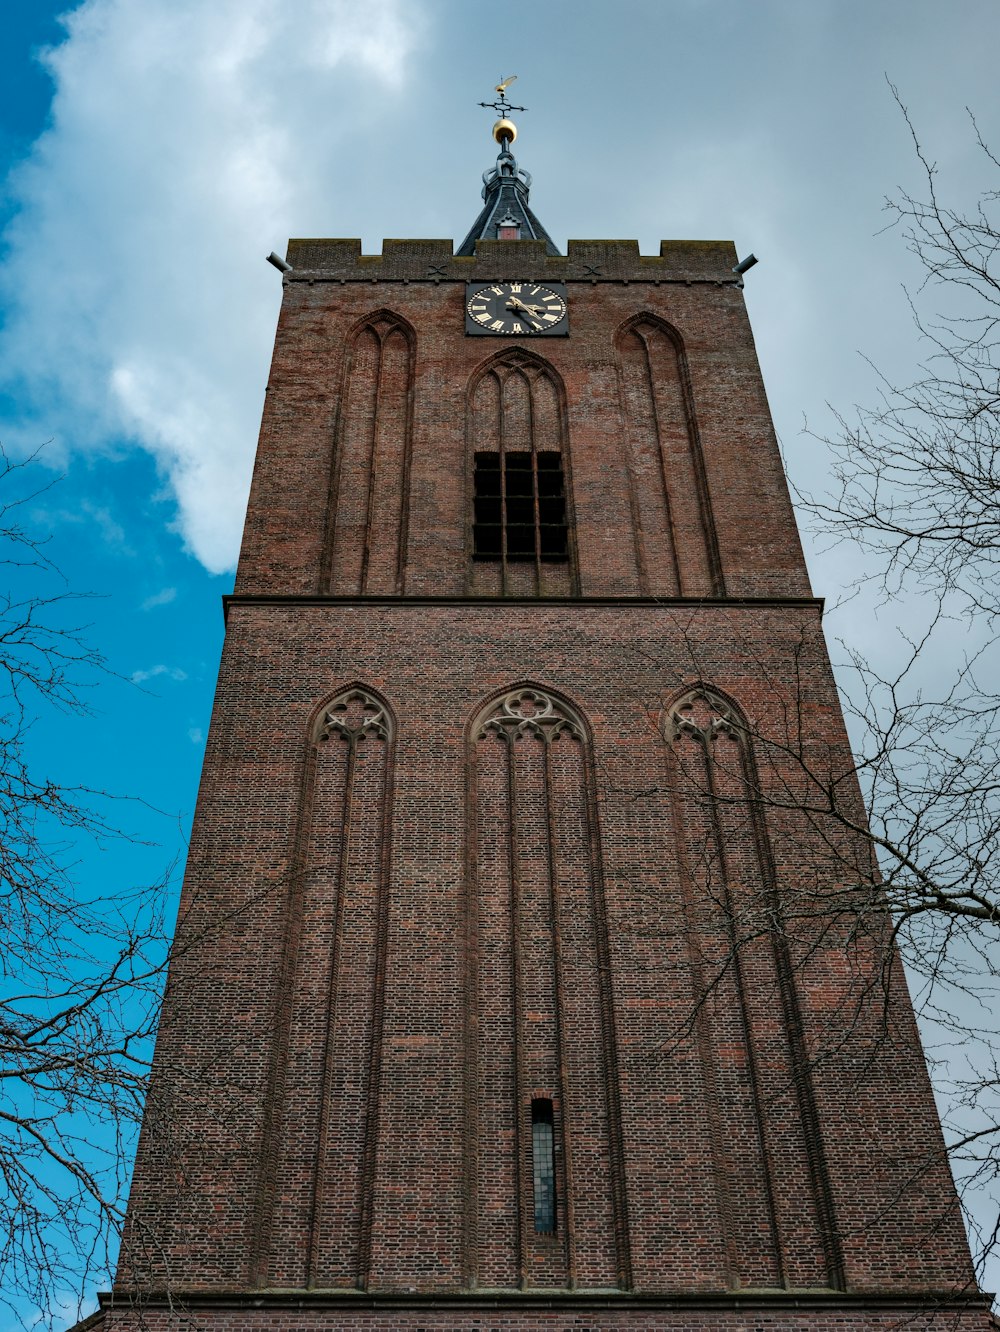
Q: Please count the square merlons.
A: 5